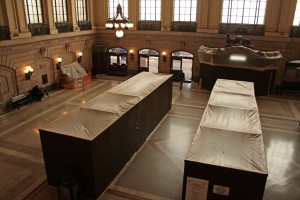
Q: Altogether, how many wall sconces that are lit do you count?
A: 5